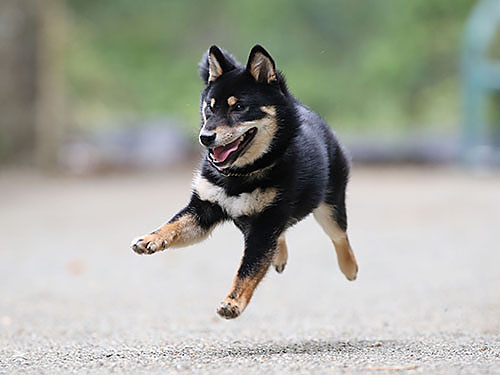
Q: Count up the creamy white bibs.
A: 1